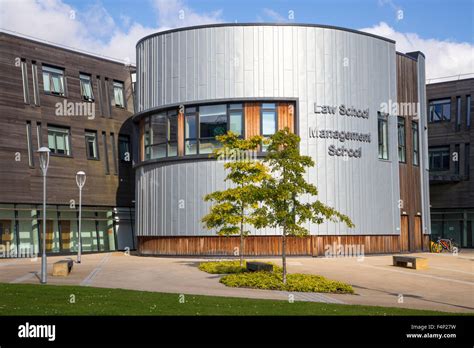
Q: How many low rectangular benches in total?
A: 3